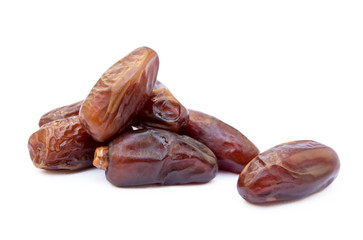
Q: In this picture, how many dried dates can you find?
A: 7